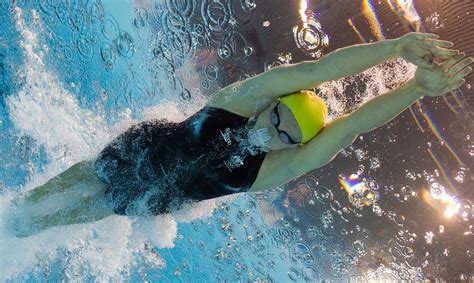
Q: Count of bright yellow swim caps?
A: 1